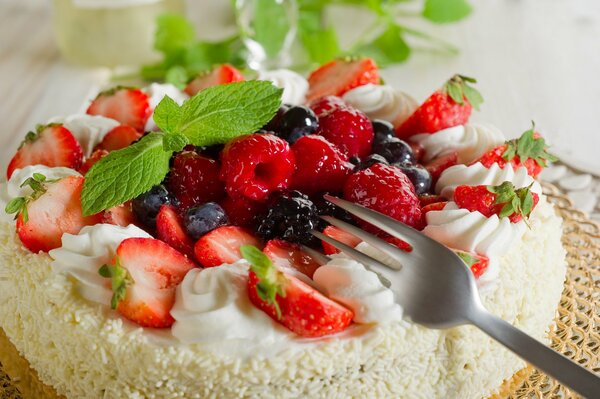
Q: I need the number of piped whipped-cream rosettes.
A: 11